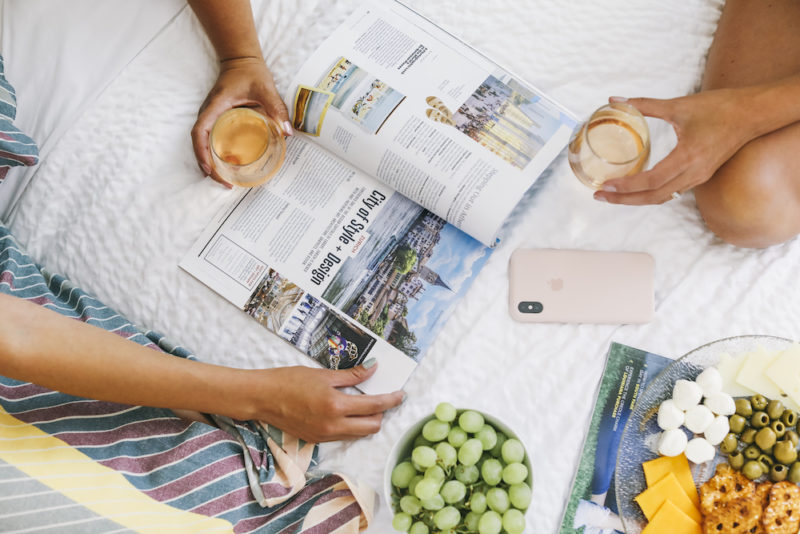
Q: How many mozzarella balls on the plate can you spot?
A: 8